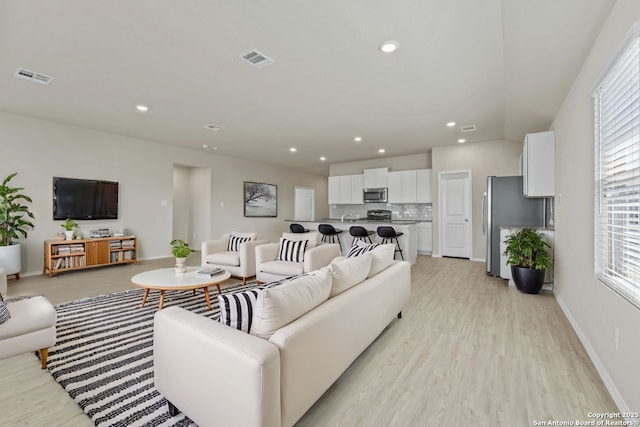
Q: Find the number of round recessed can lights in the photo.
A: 8